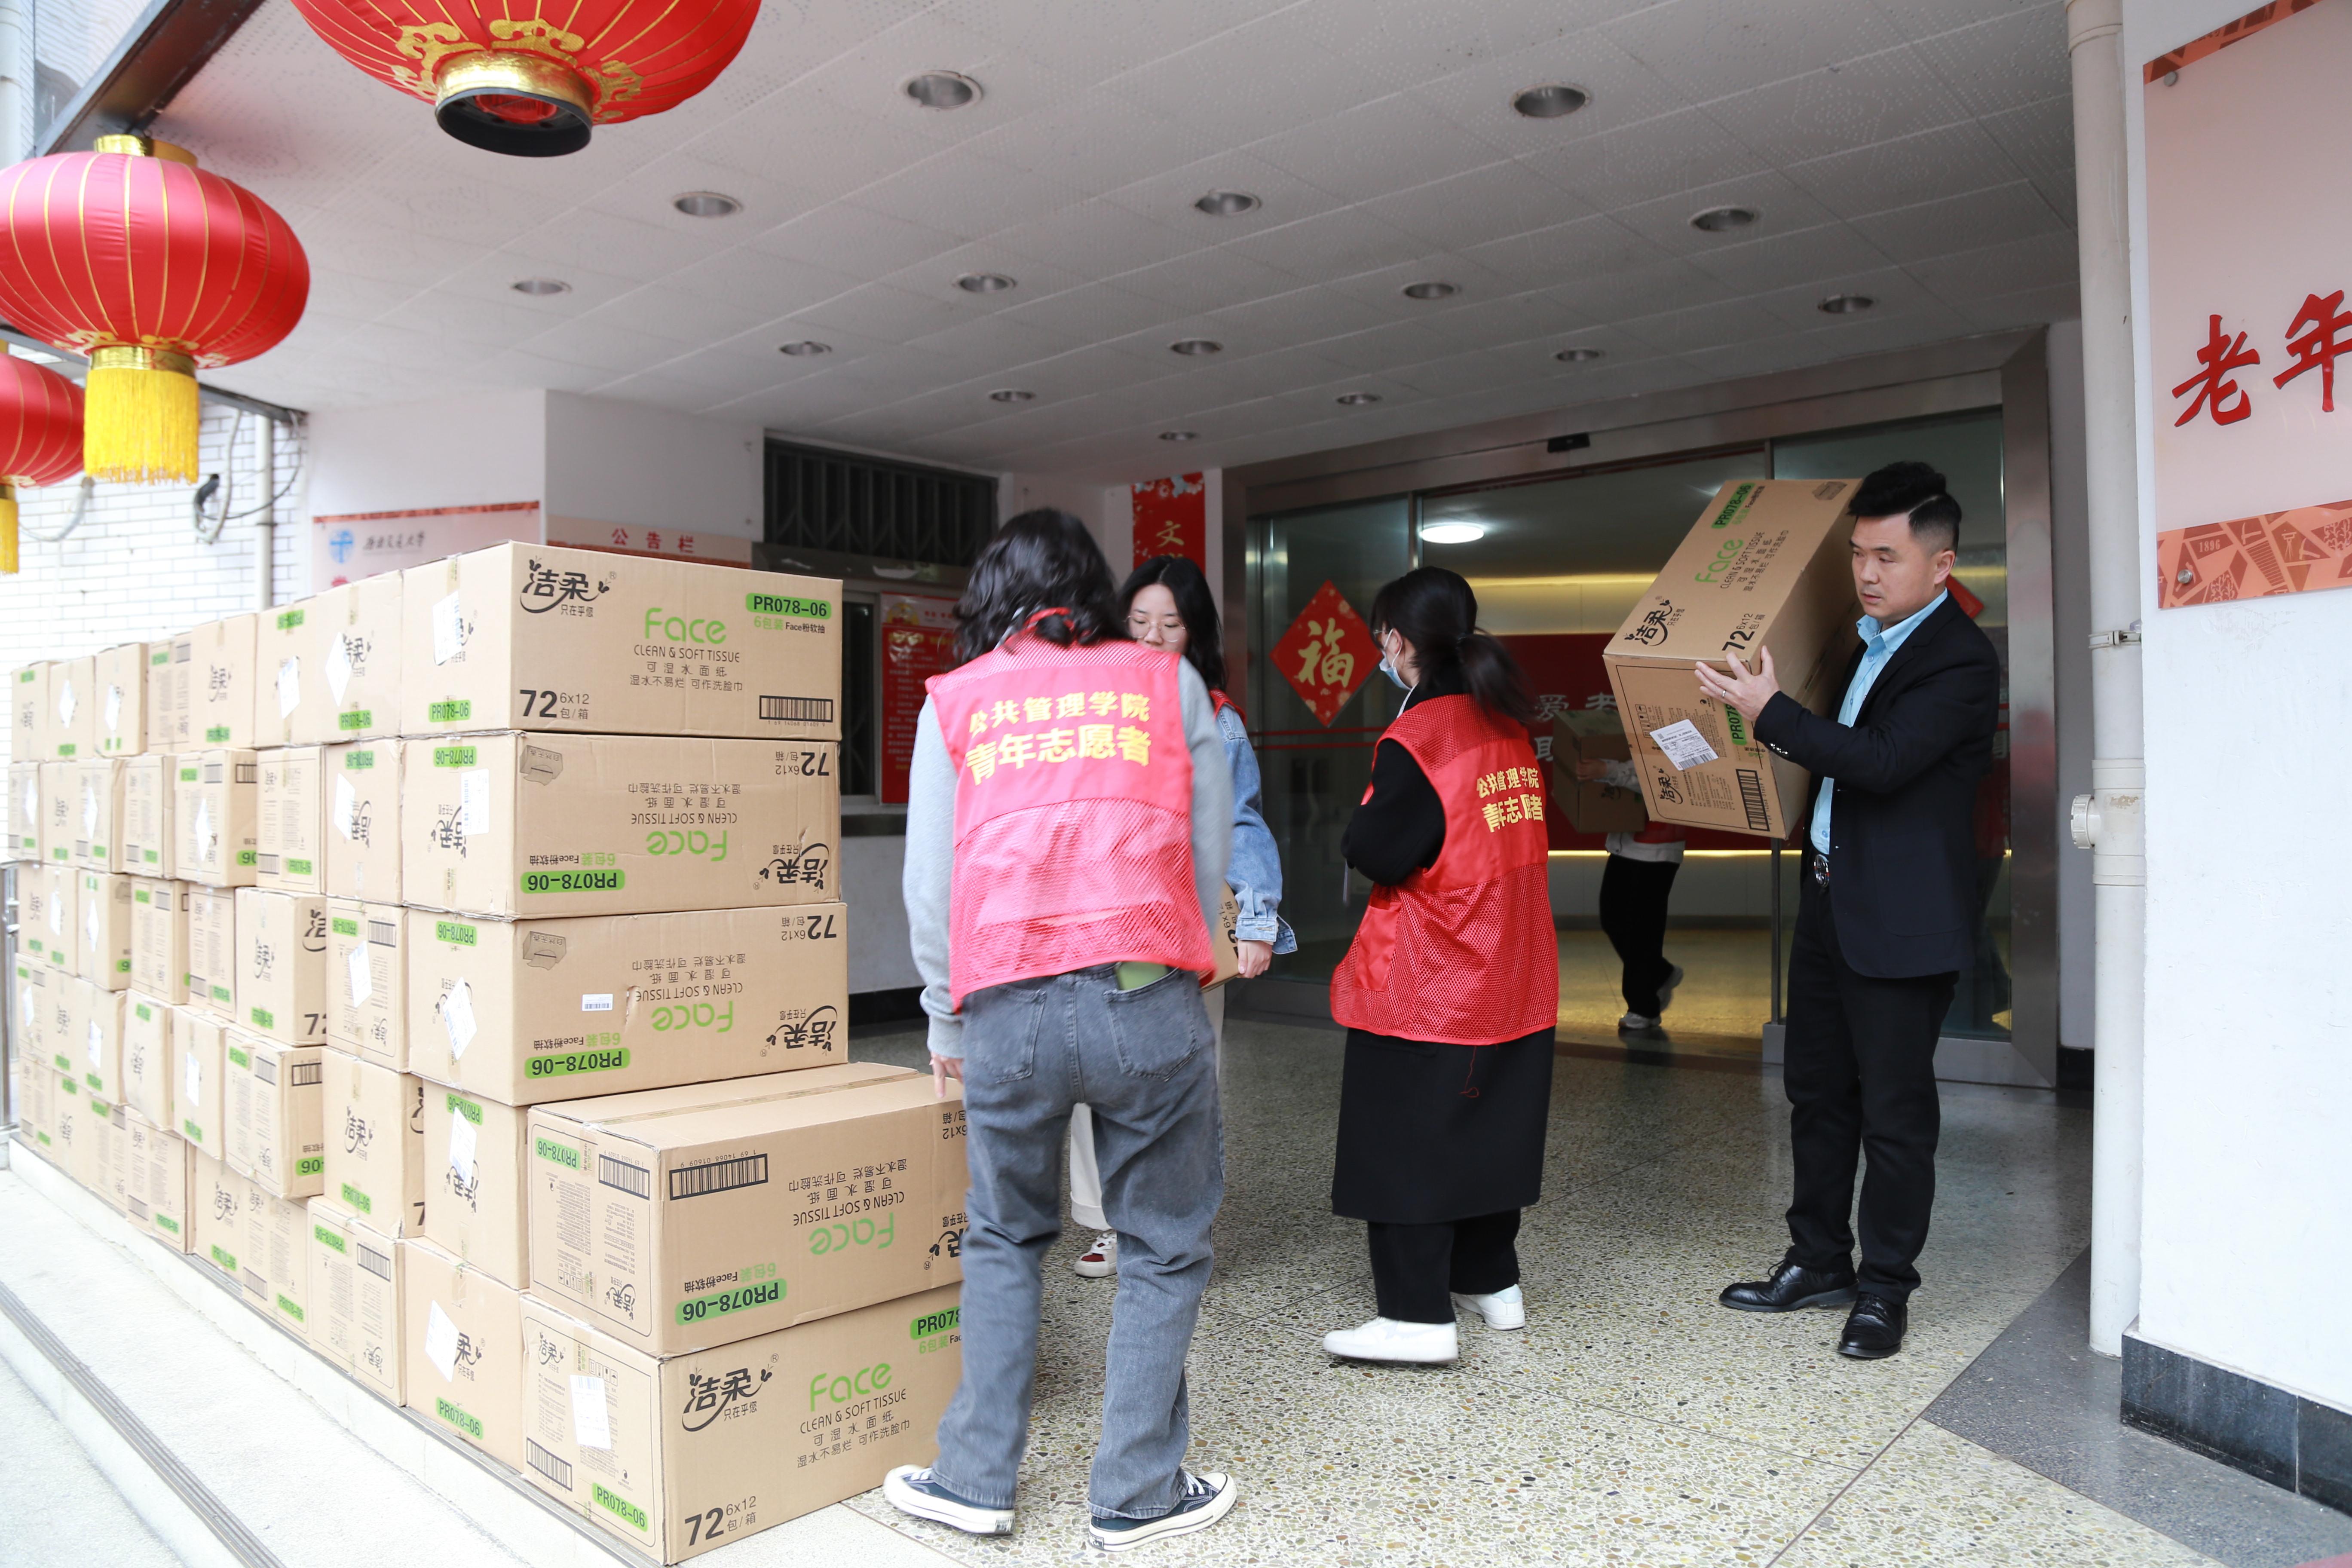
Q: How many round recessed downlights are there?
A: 15